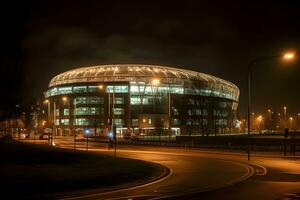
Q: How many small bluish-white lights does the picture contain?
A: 2